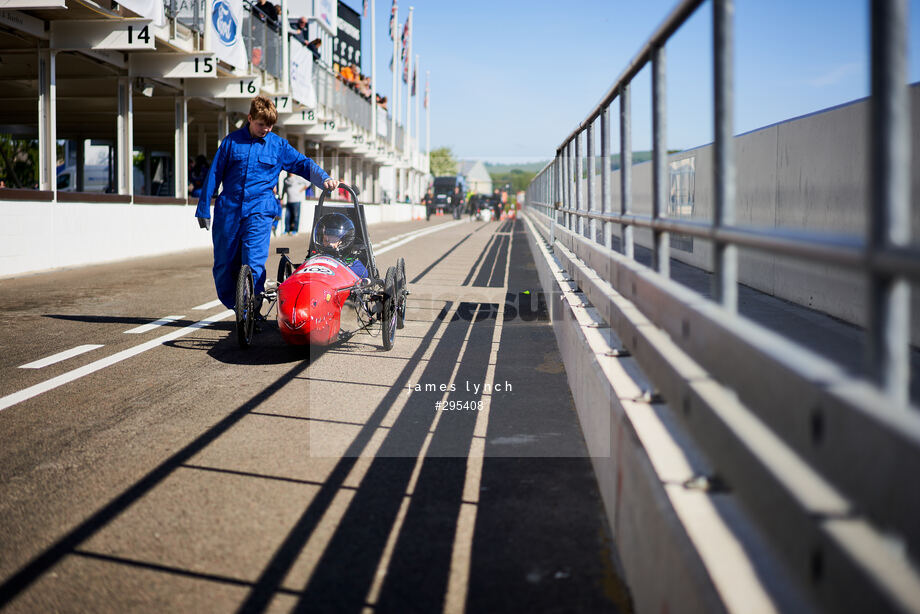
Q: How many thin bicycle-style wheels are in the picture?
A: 4